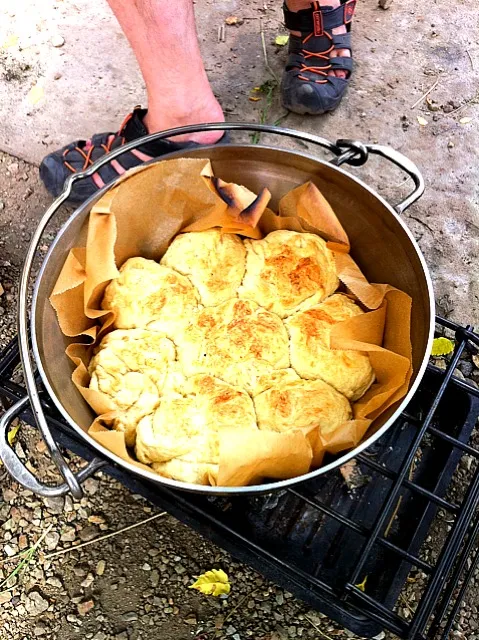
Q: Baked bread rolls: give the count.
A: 8